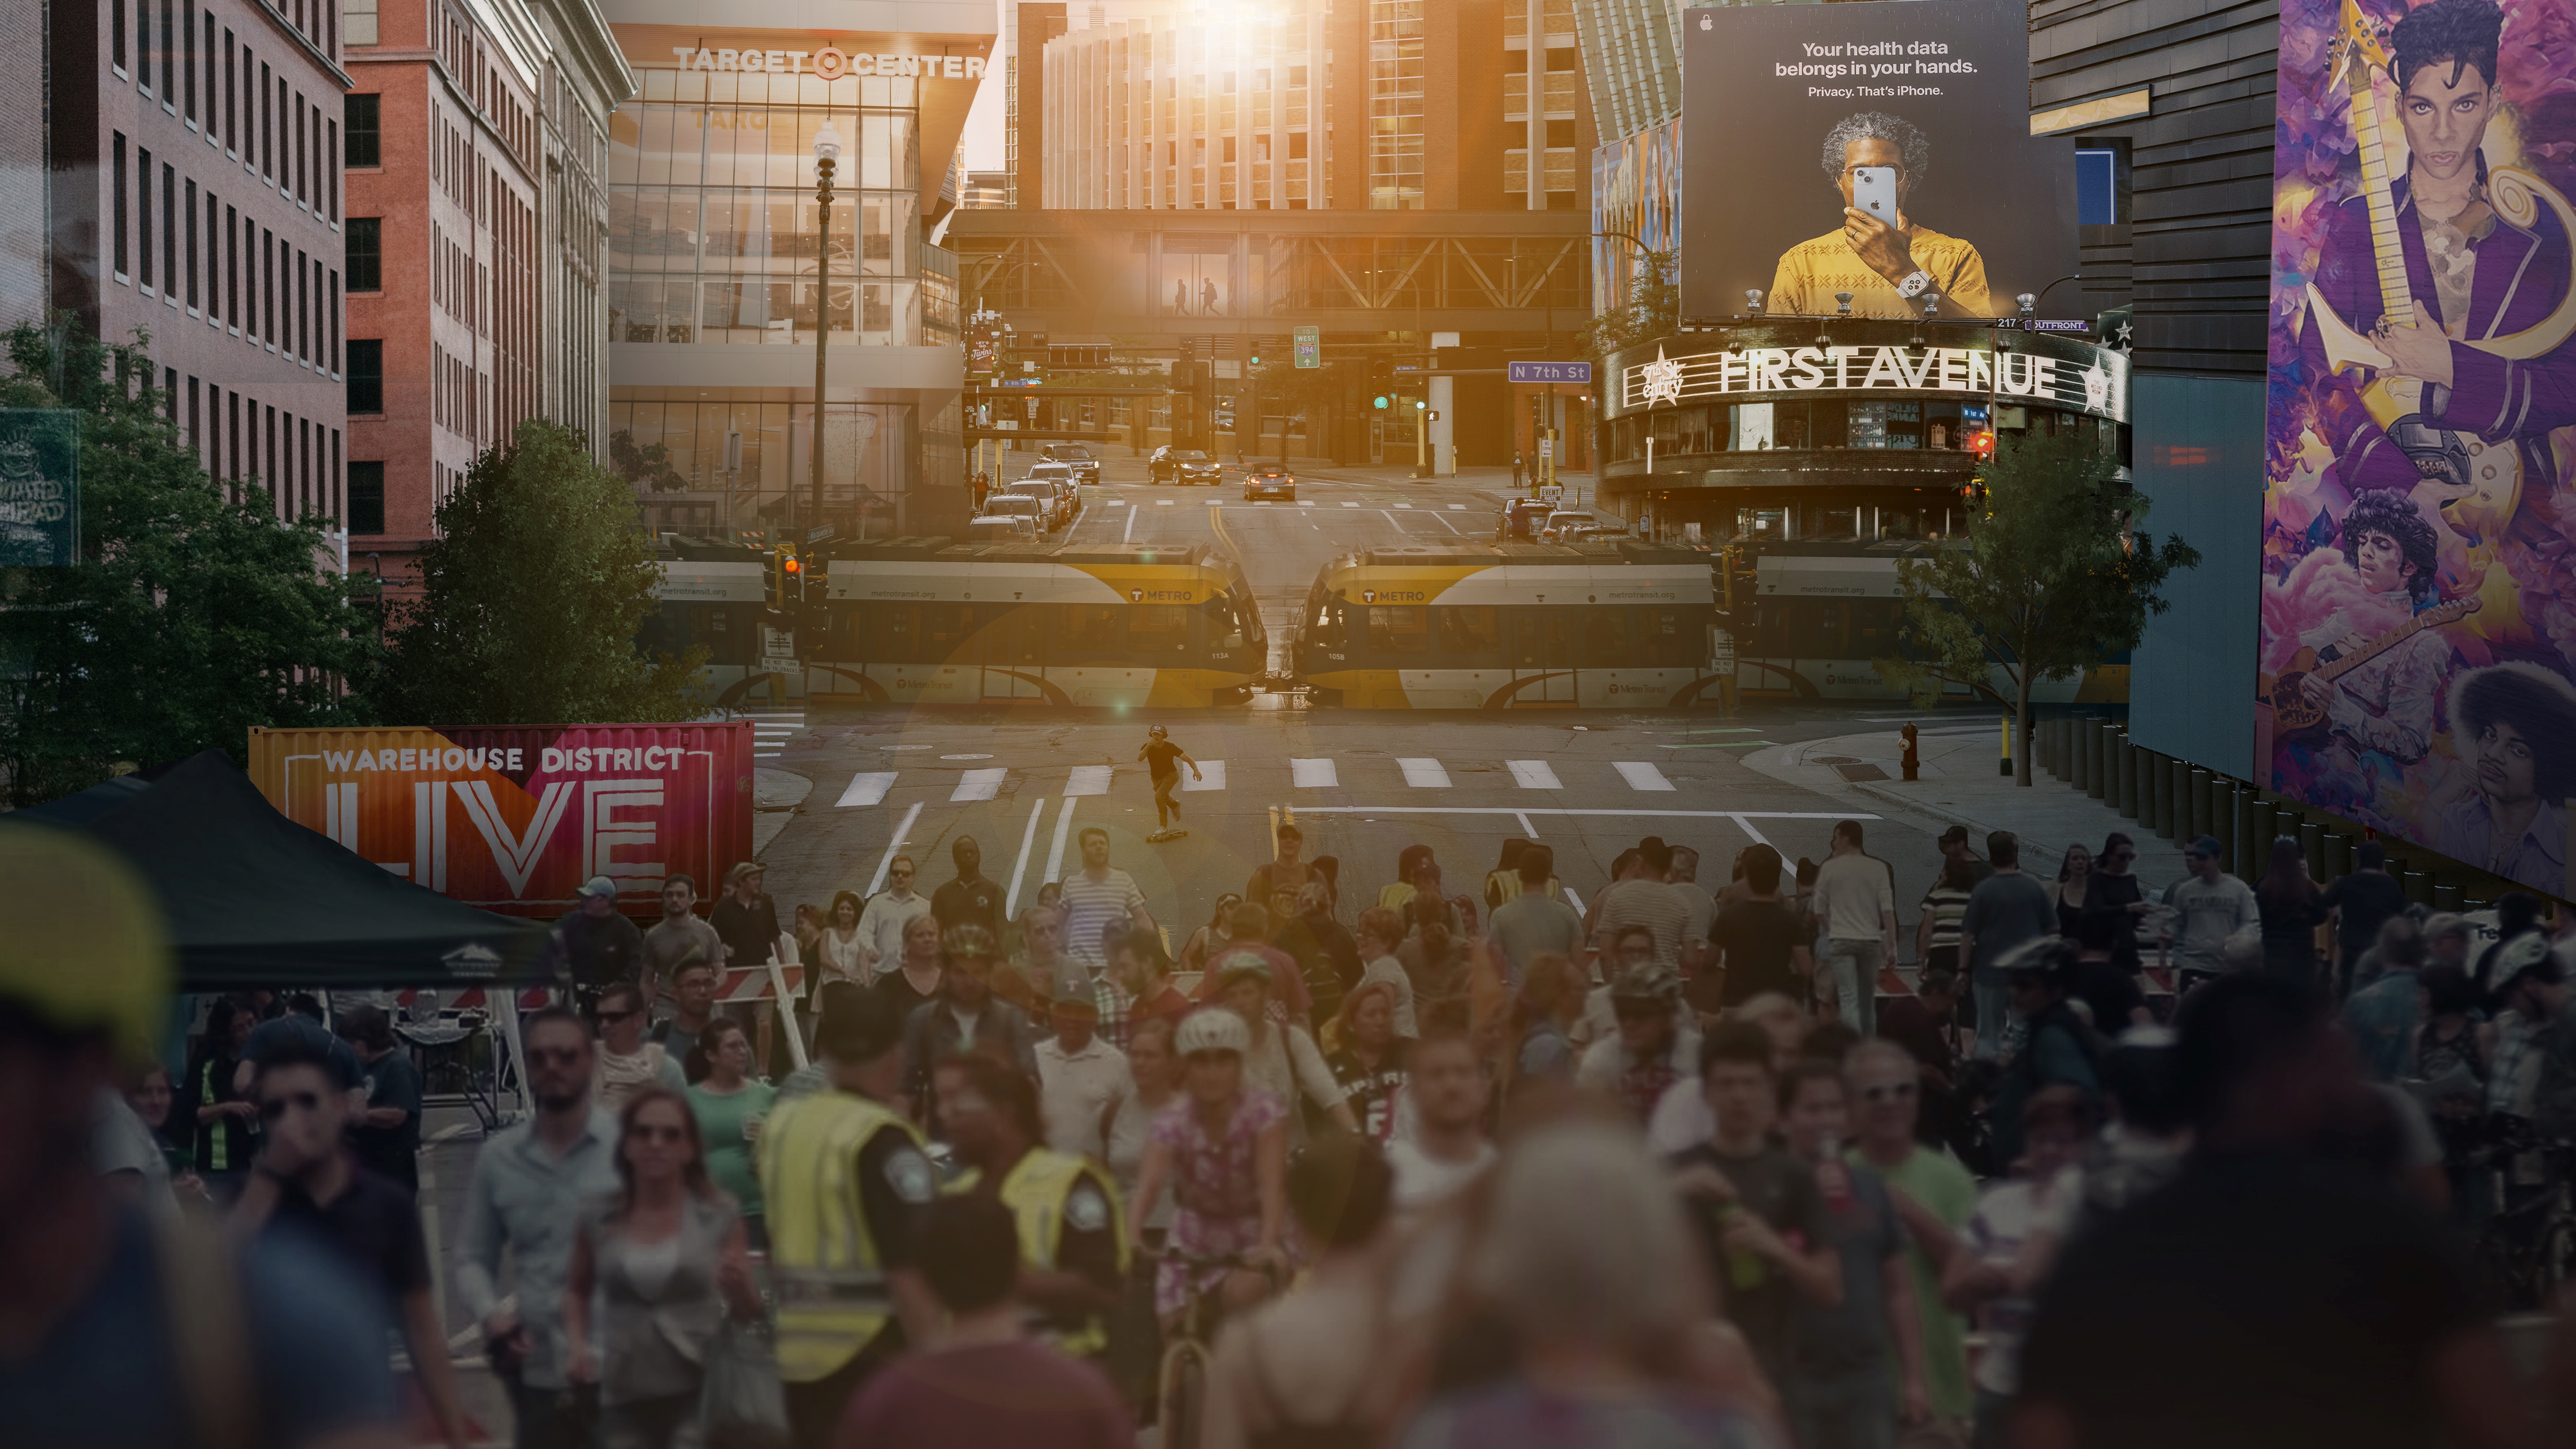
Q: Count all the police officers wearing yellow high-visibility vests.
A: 2